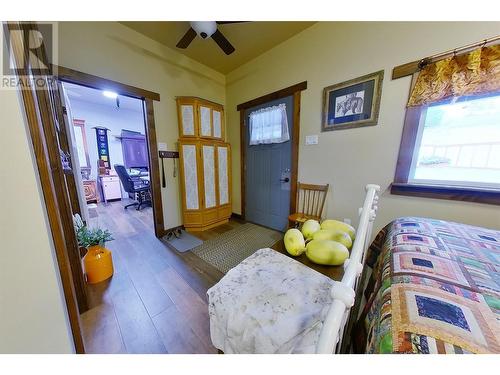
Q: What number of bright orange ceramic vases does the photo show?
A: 1